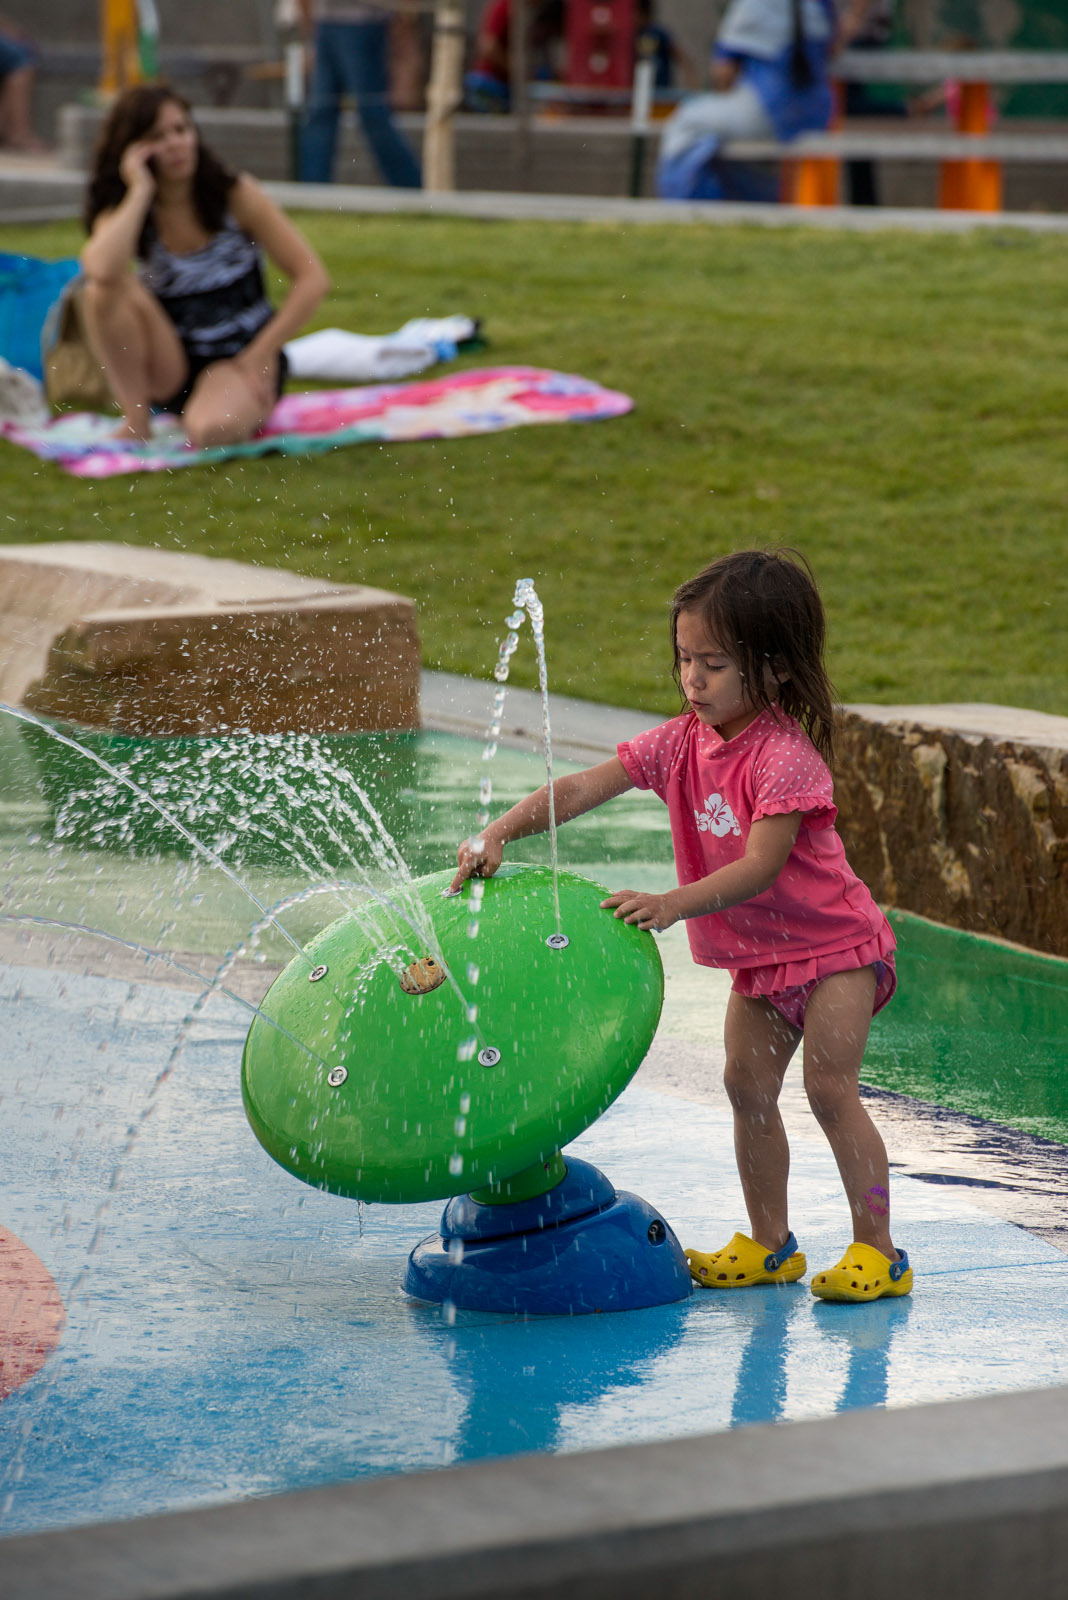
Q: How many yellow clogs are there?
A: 2